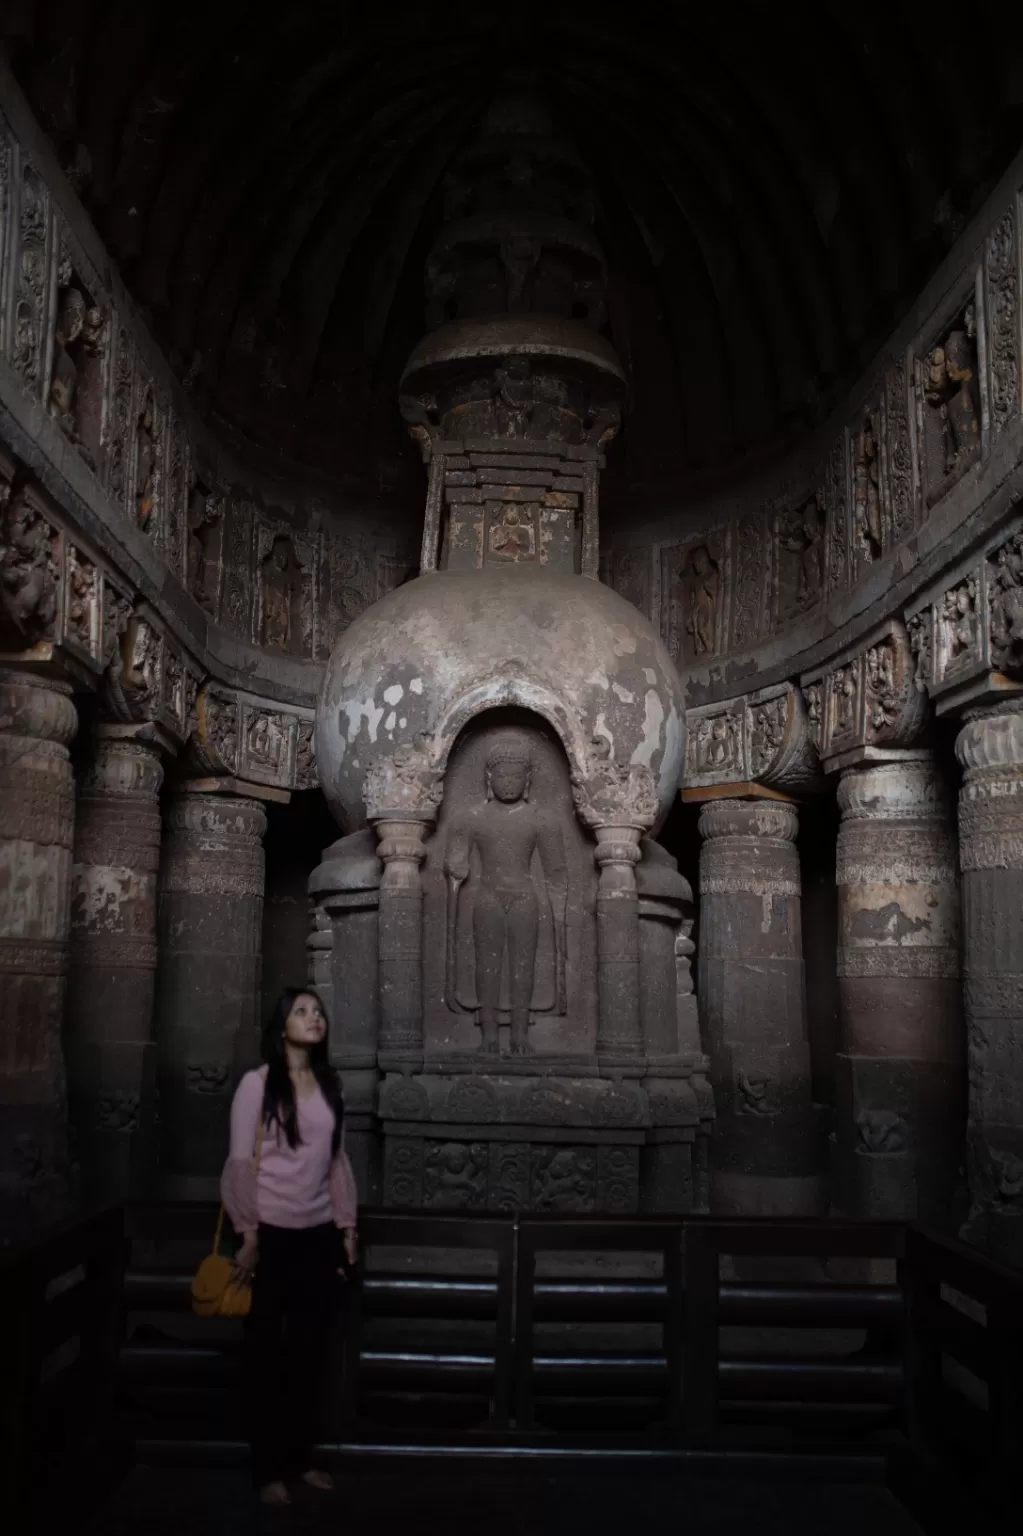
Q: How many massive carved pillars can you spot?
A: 6